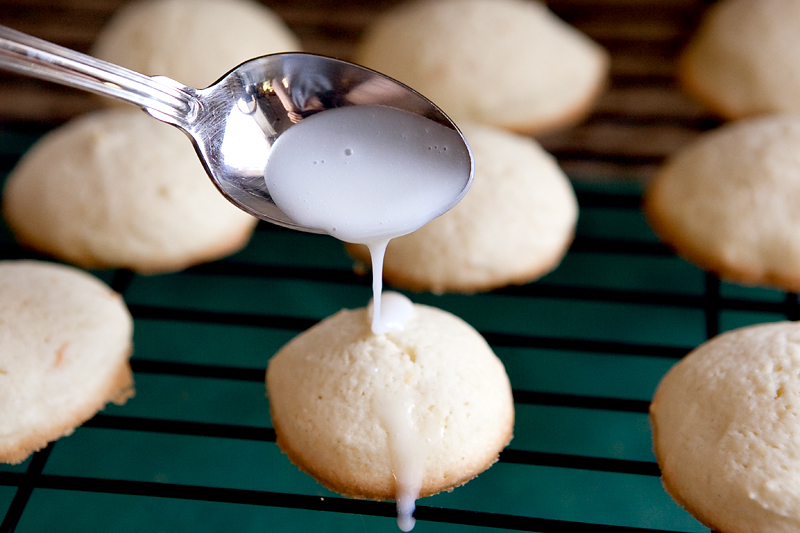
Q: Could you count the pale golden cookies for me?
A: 9